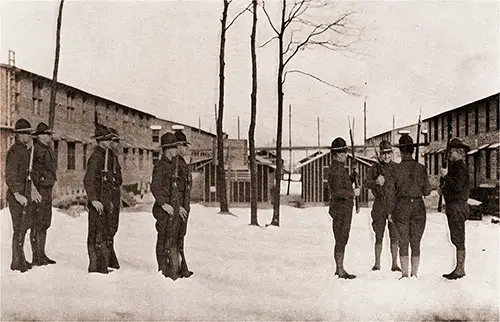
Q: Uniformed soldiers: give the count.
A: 10